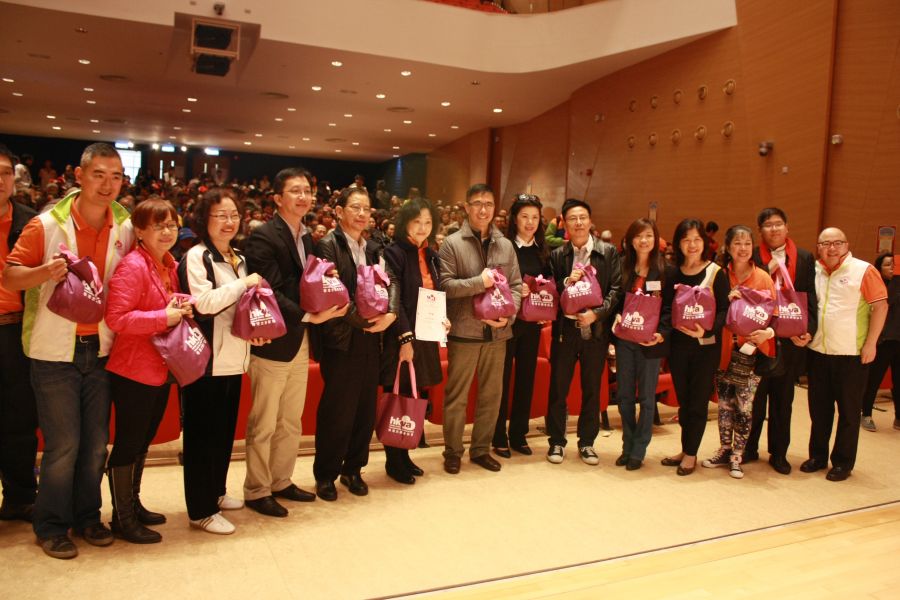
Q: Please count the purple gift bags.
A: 13